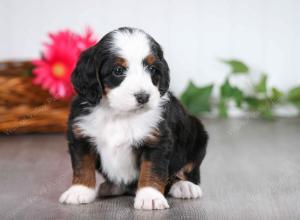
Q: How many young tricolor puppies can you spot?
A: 1